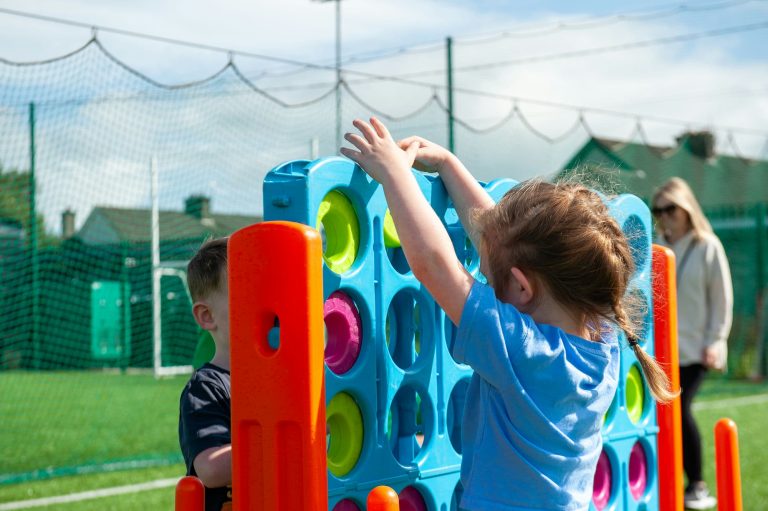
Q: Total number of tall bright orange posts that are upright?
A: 2